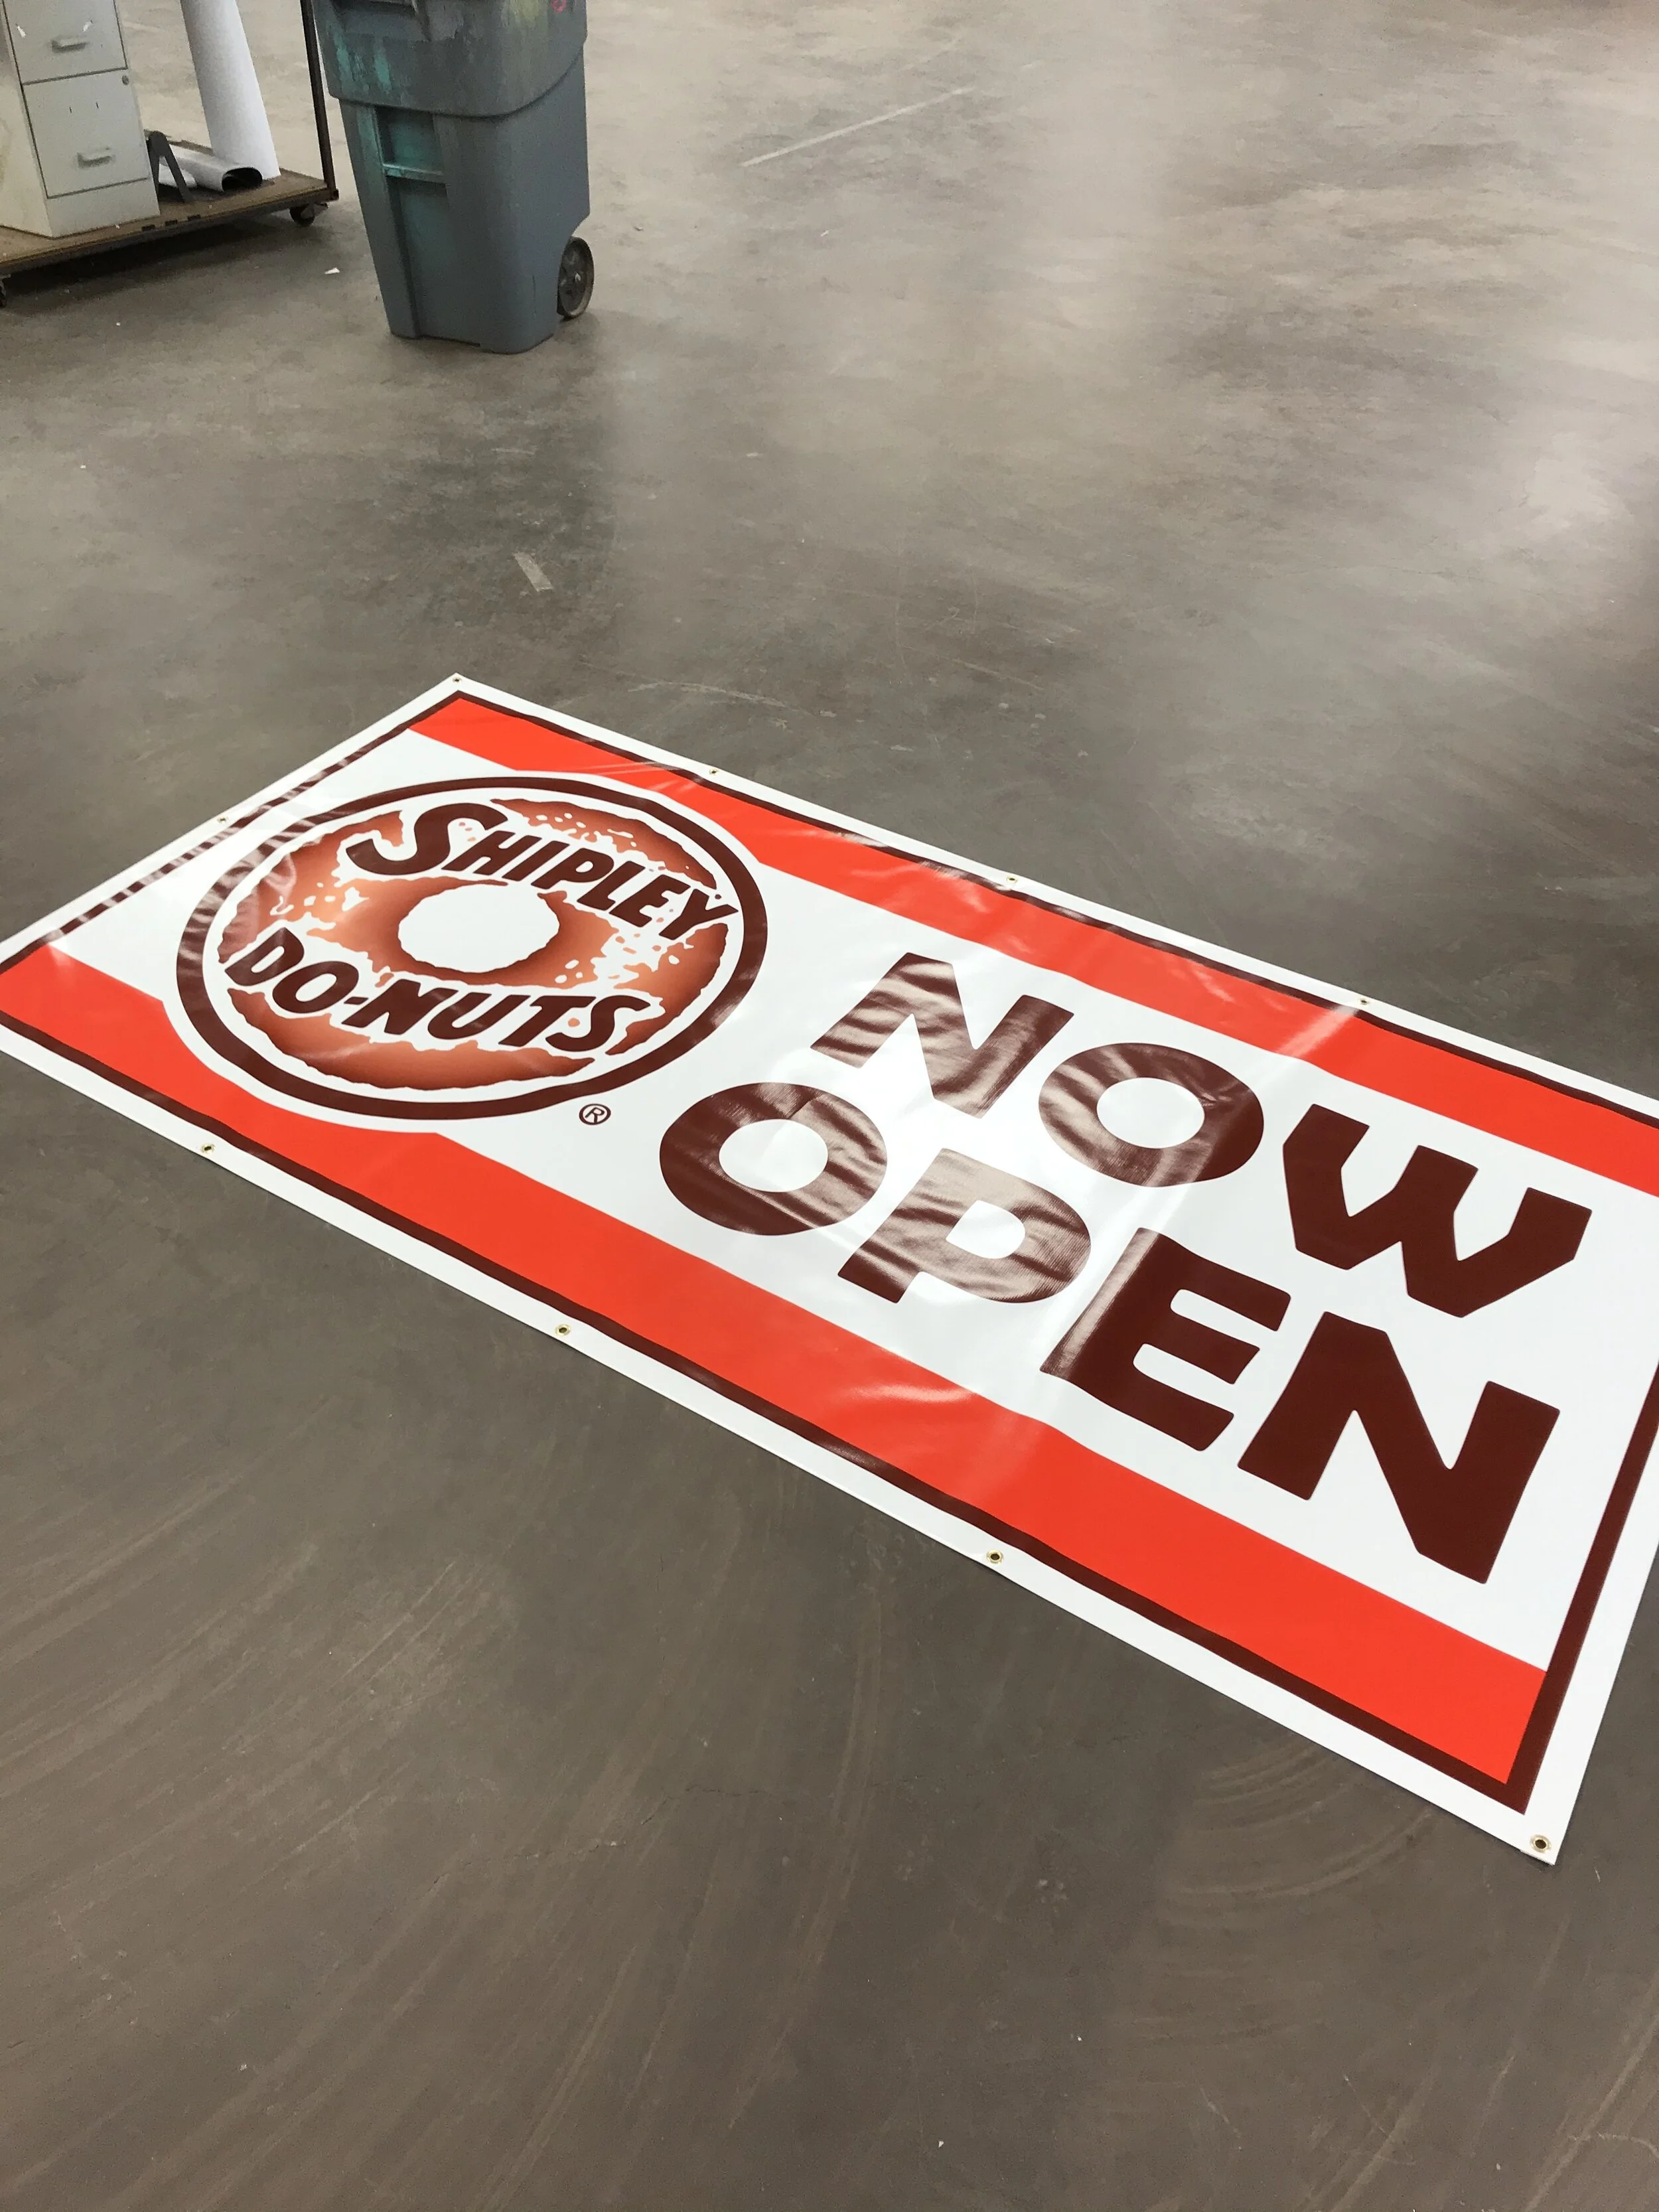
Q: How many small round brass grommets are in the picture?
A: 9